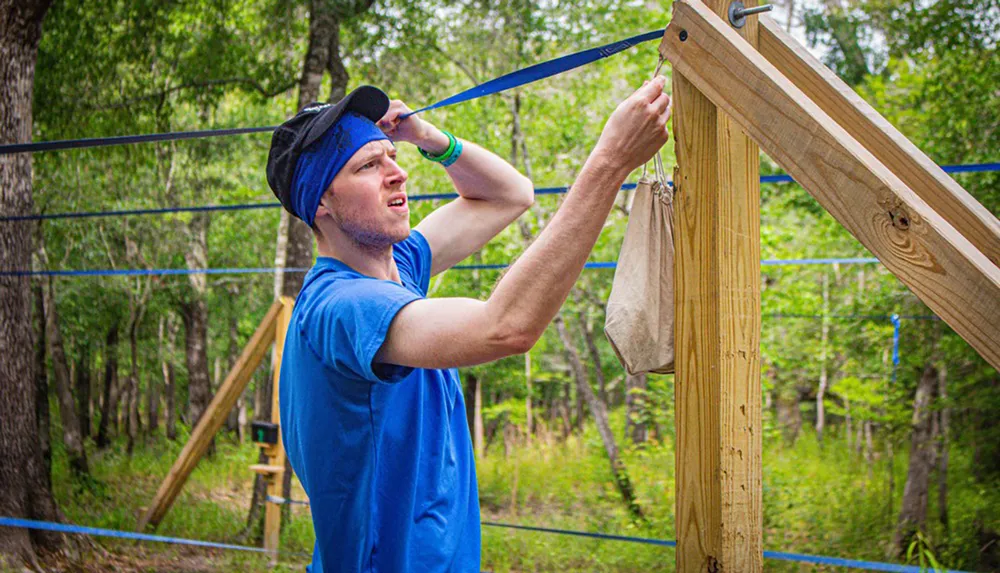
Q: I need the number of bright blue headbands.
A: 1